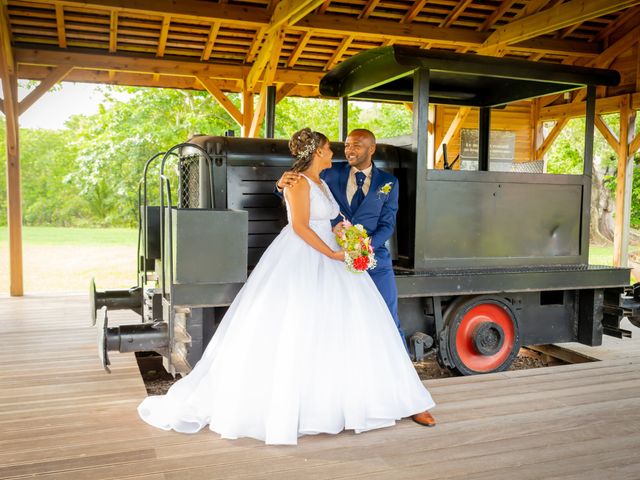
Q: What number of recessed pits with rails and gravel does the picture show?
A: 1